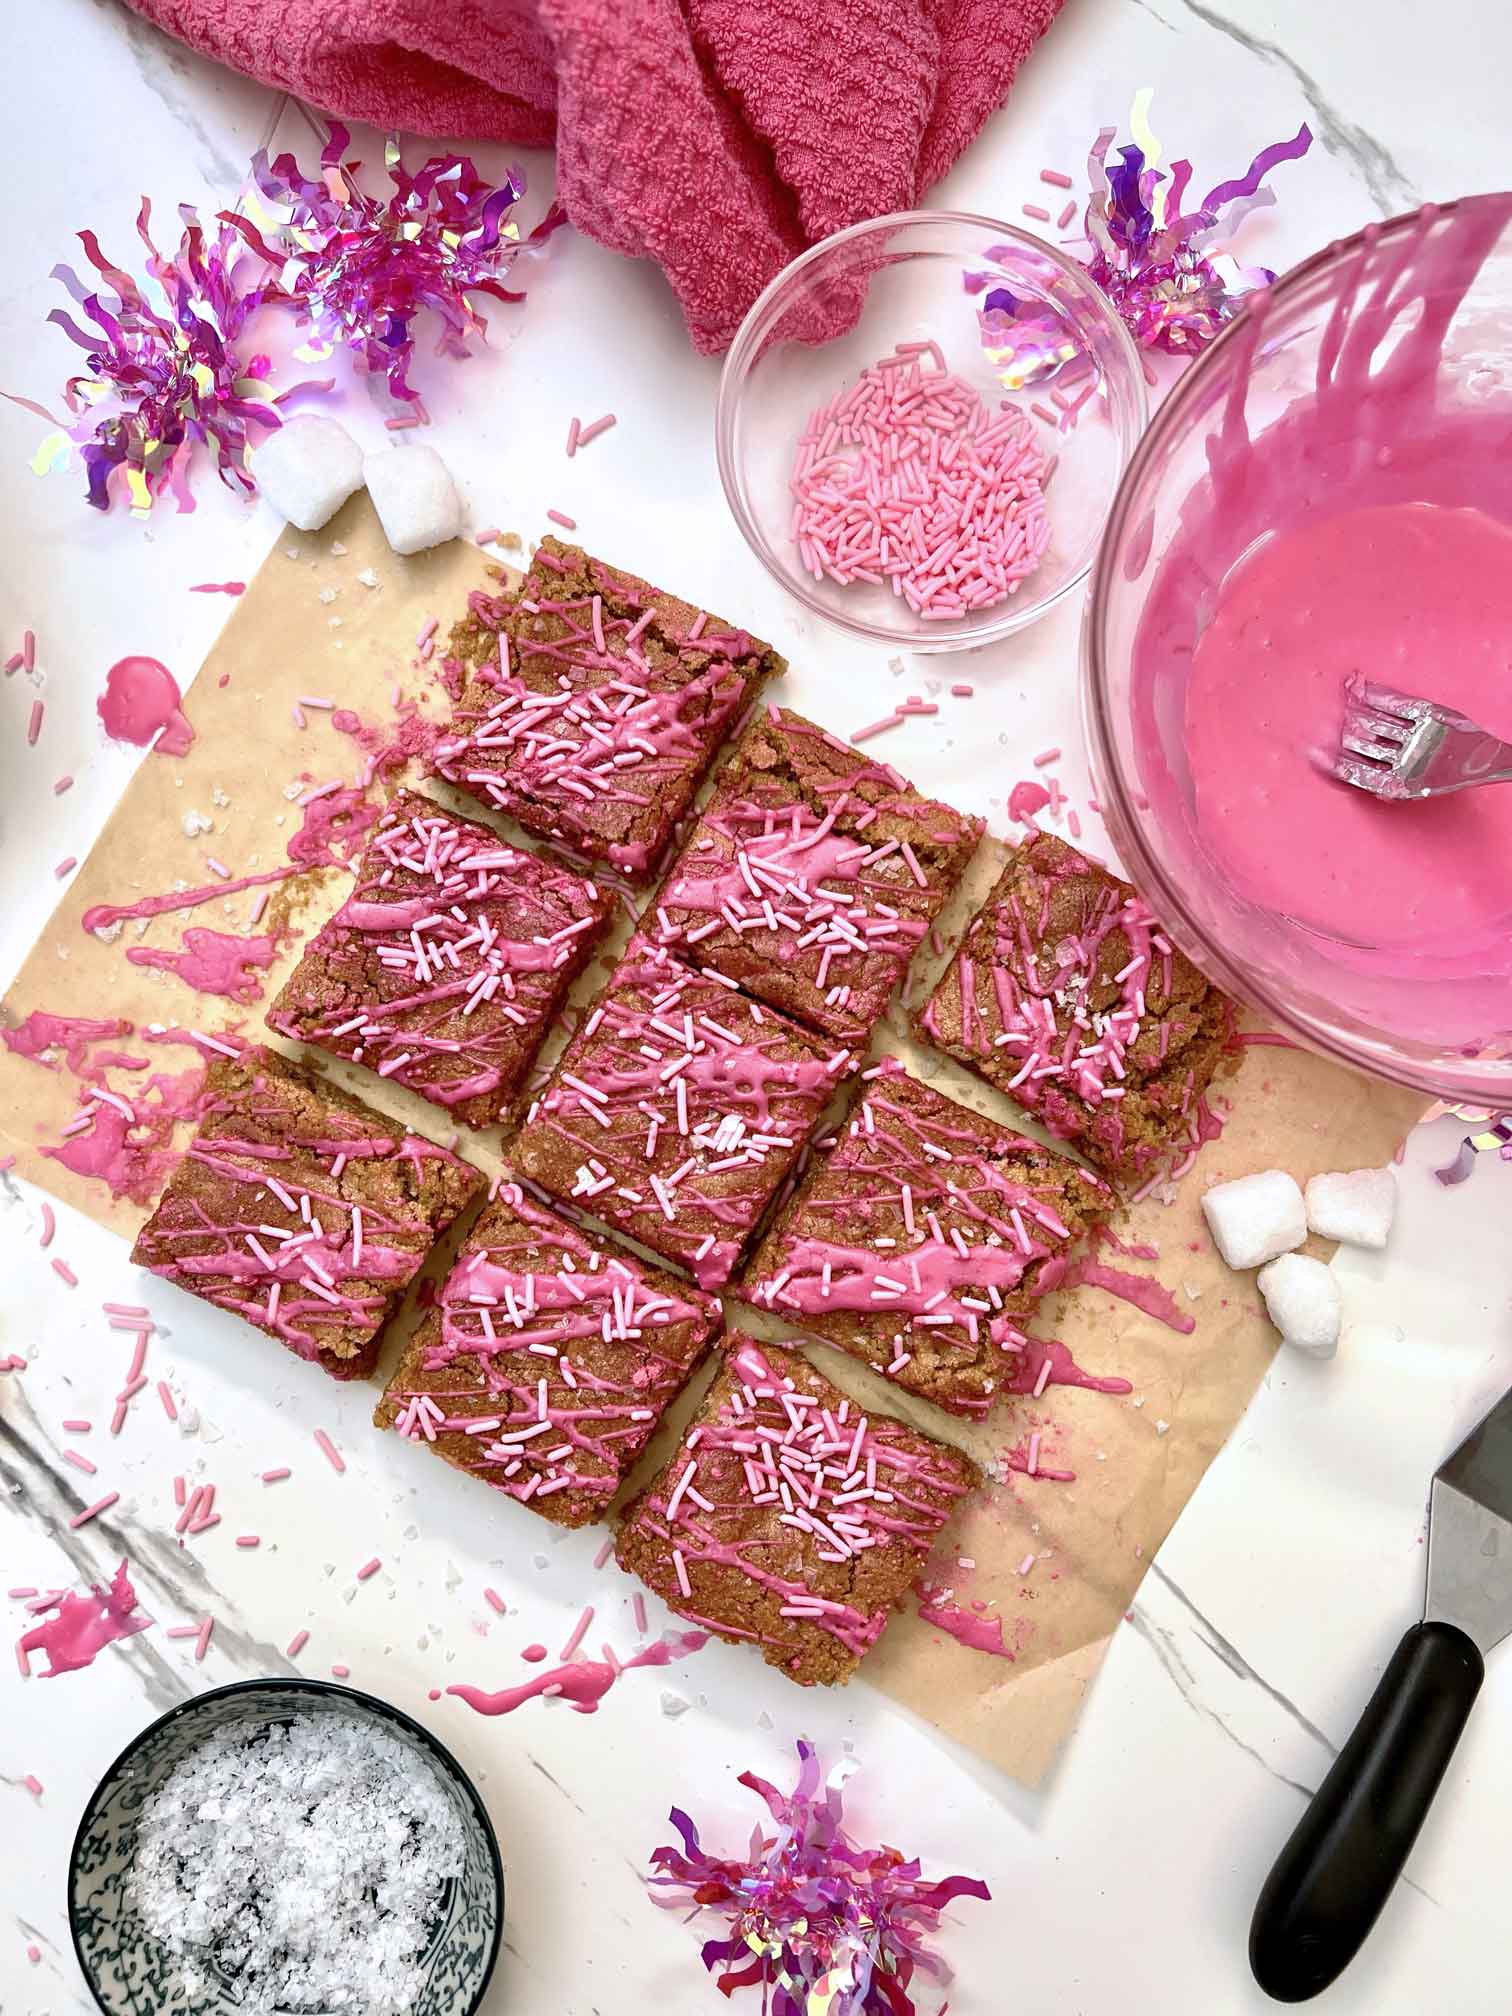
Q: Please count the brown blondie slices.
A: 9